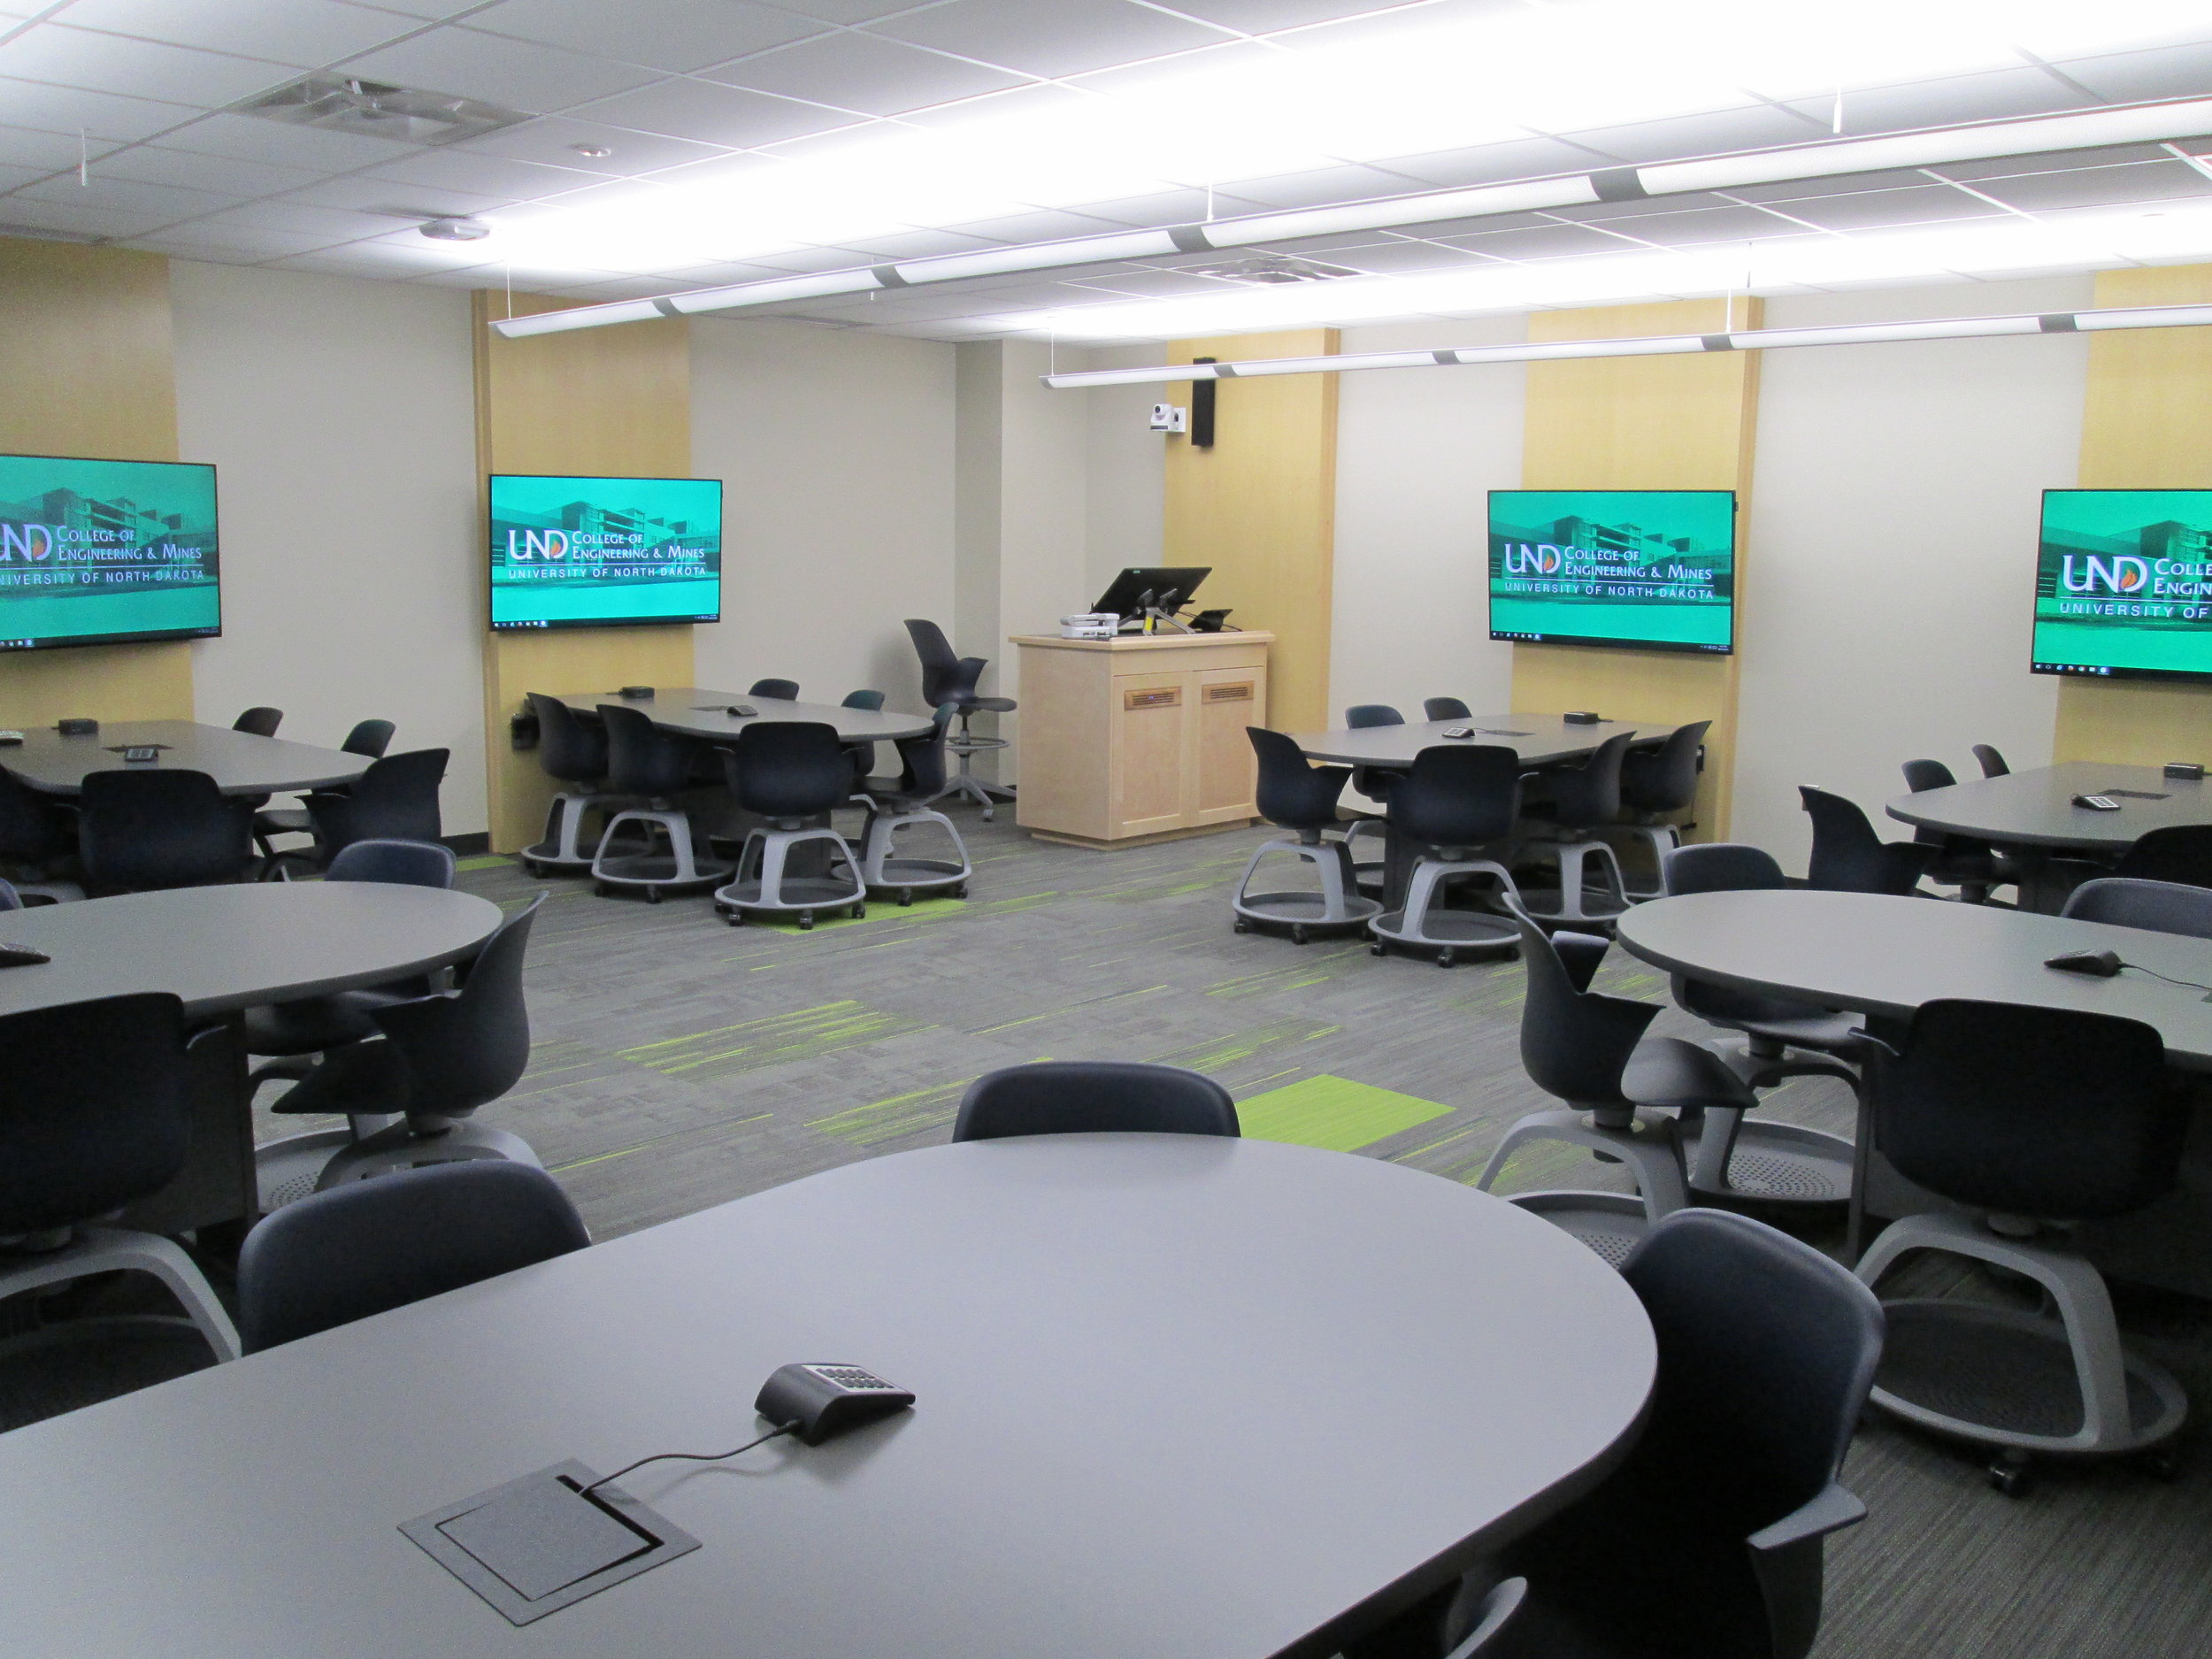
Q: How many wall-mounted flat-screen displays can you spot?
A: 4